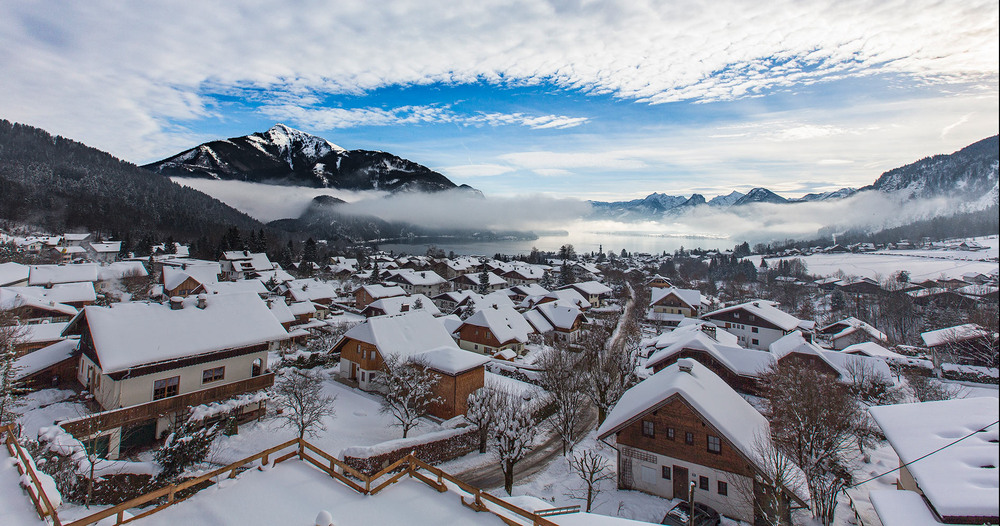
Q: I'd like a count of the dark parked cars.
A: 1